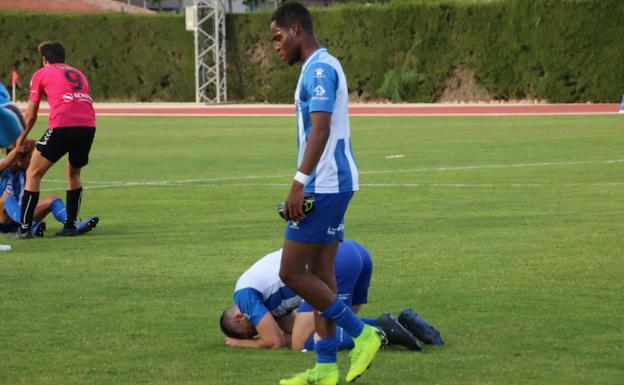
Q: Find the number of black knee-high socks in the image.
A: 2